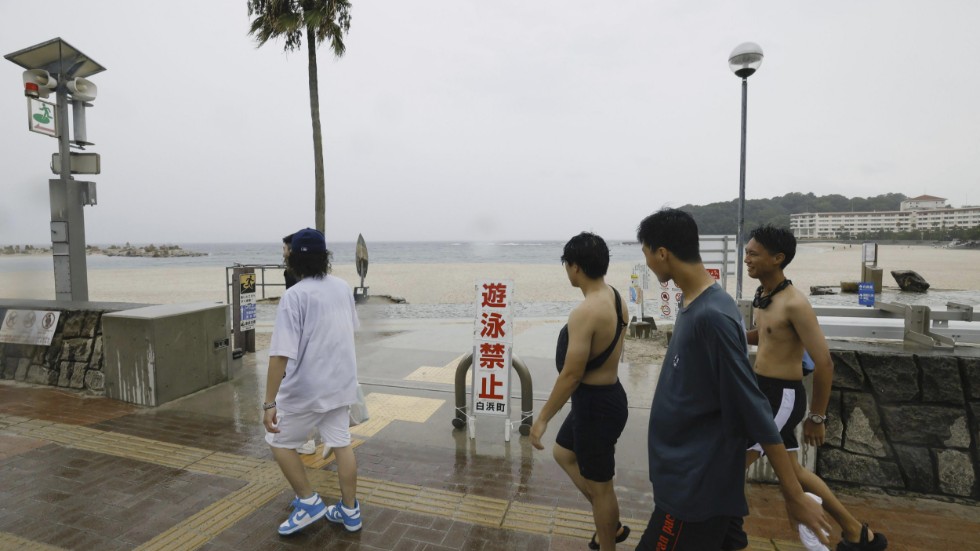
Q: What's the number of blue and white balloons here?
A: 0